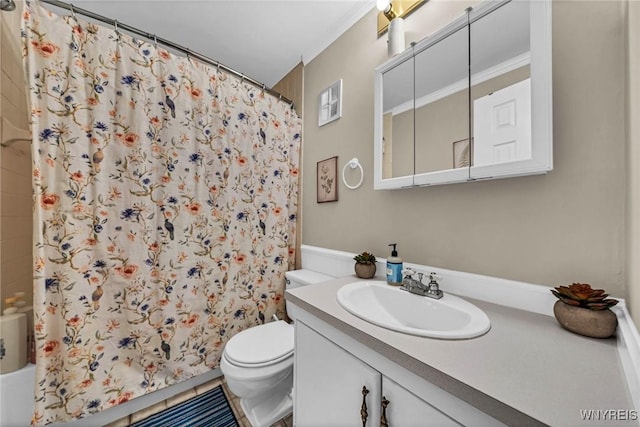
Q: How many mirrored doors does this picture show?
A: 3